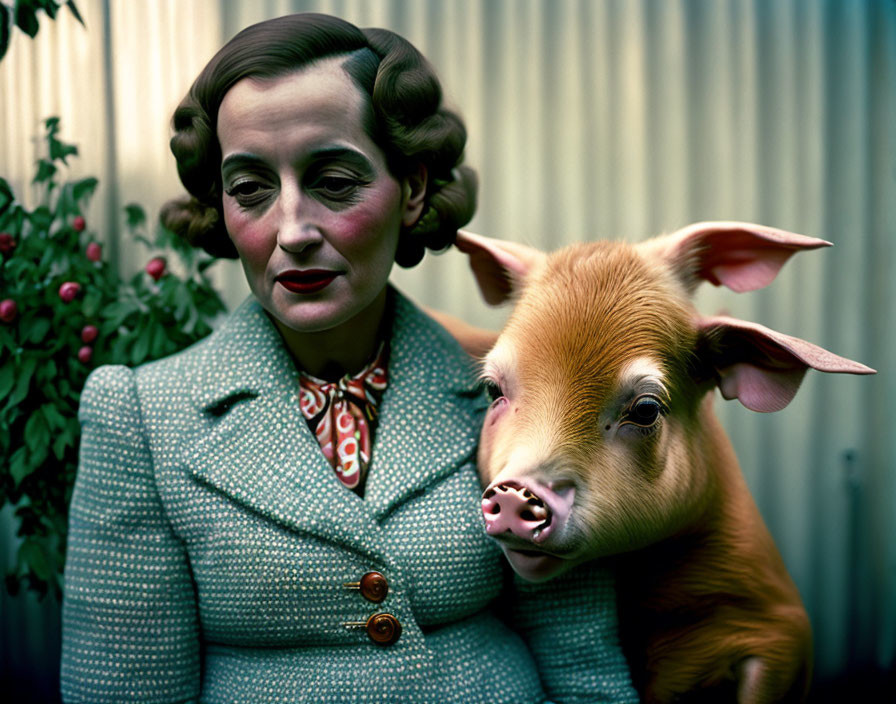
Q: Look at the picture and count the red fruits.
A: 8